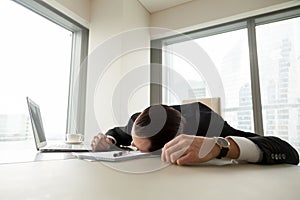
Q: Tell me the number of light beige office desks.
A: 1